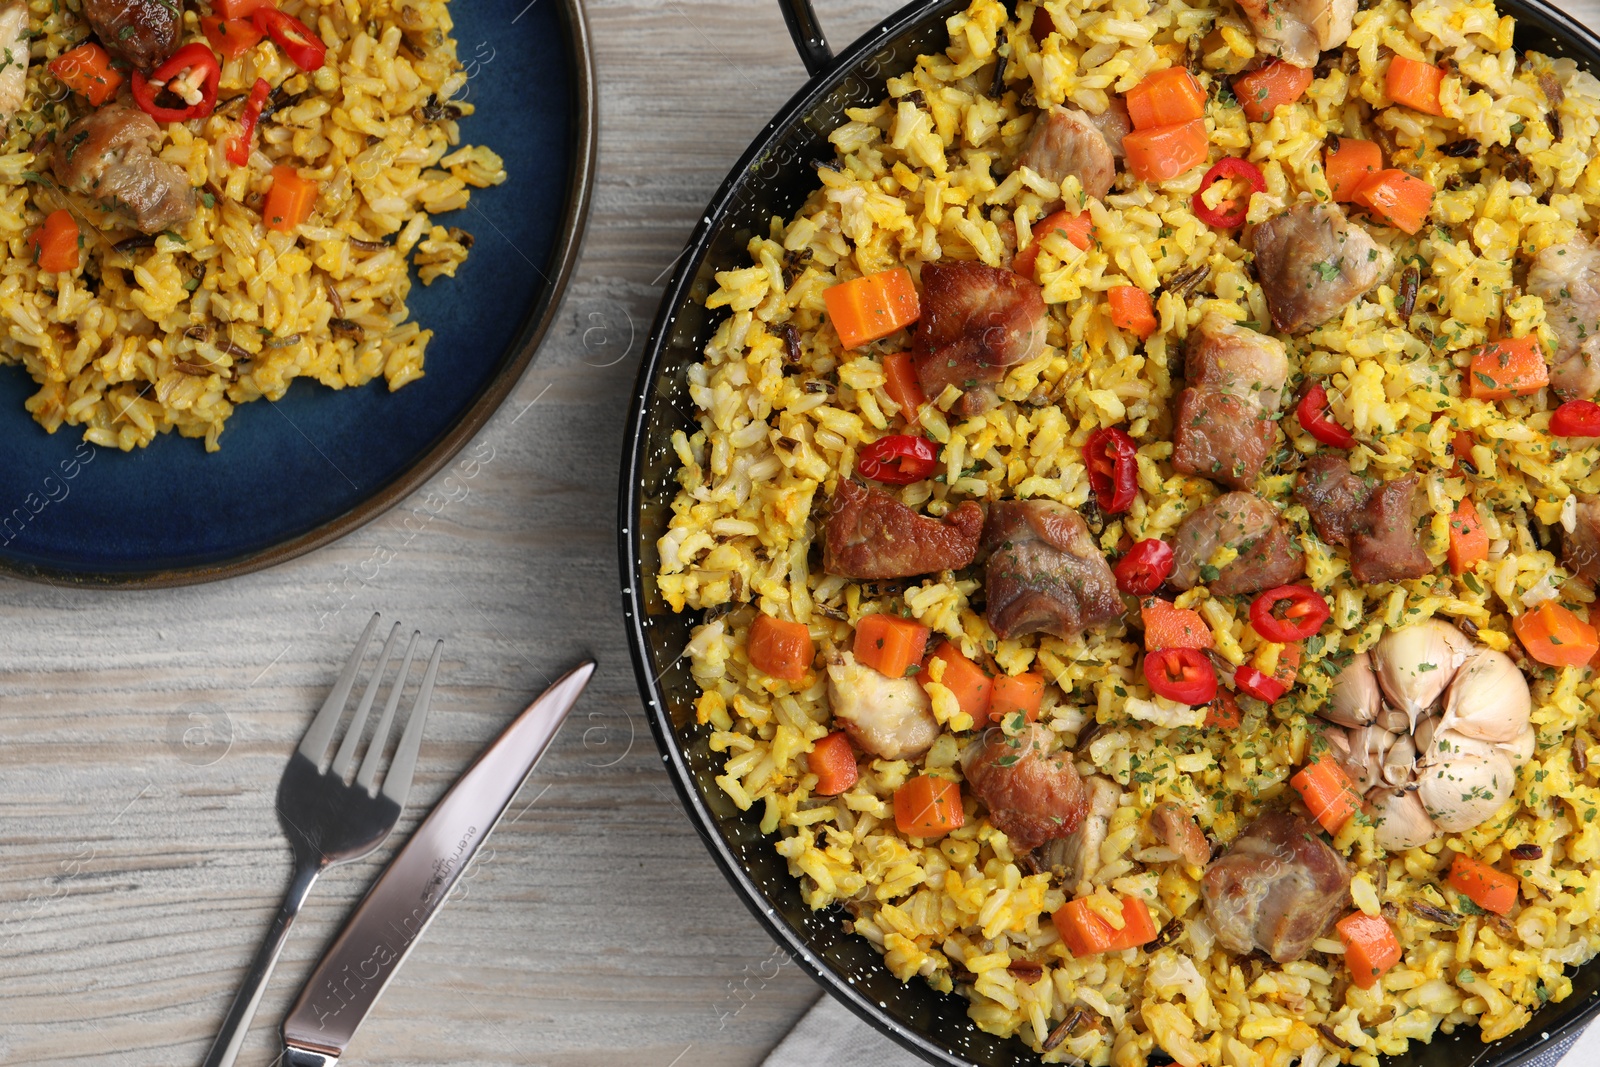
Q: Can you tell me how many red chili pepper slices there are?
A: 12